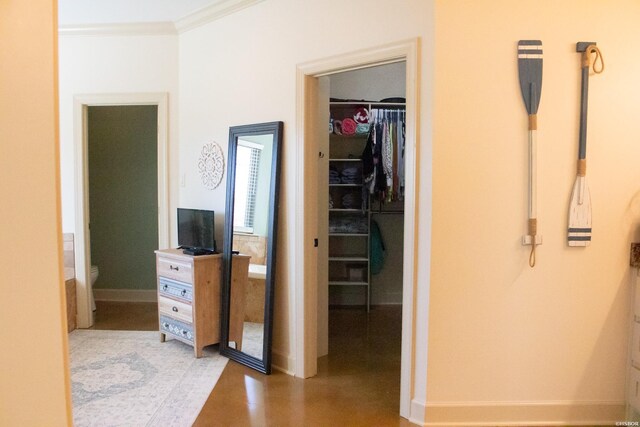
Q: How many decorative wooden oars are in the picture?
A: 2